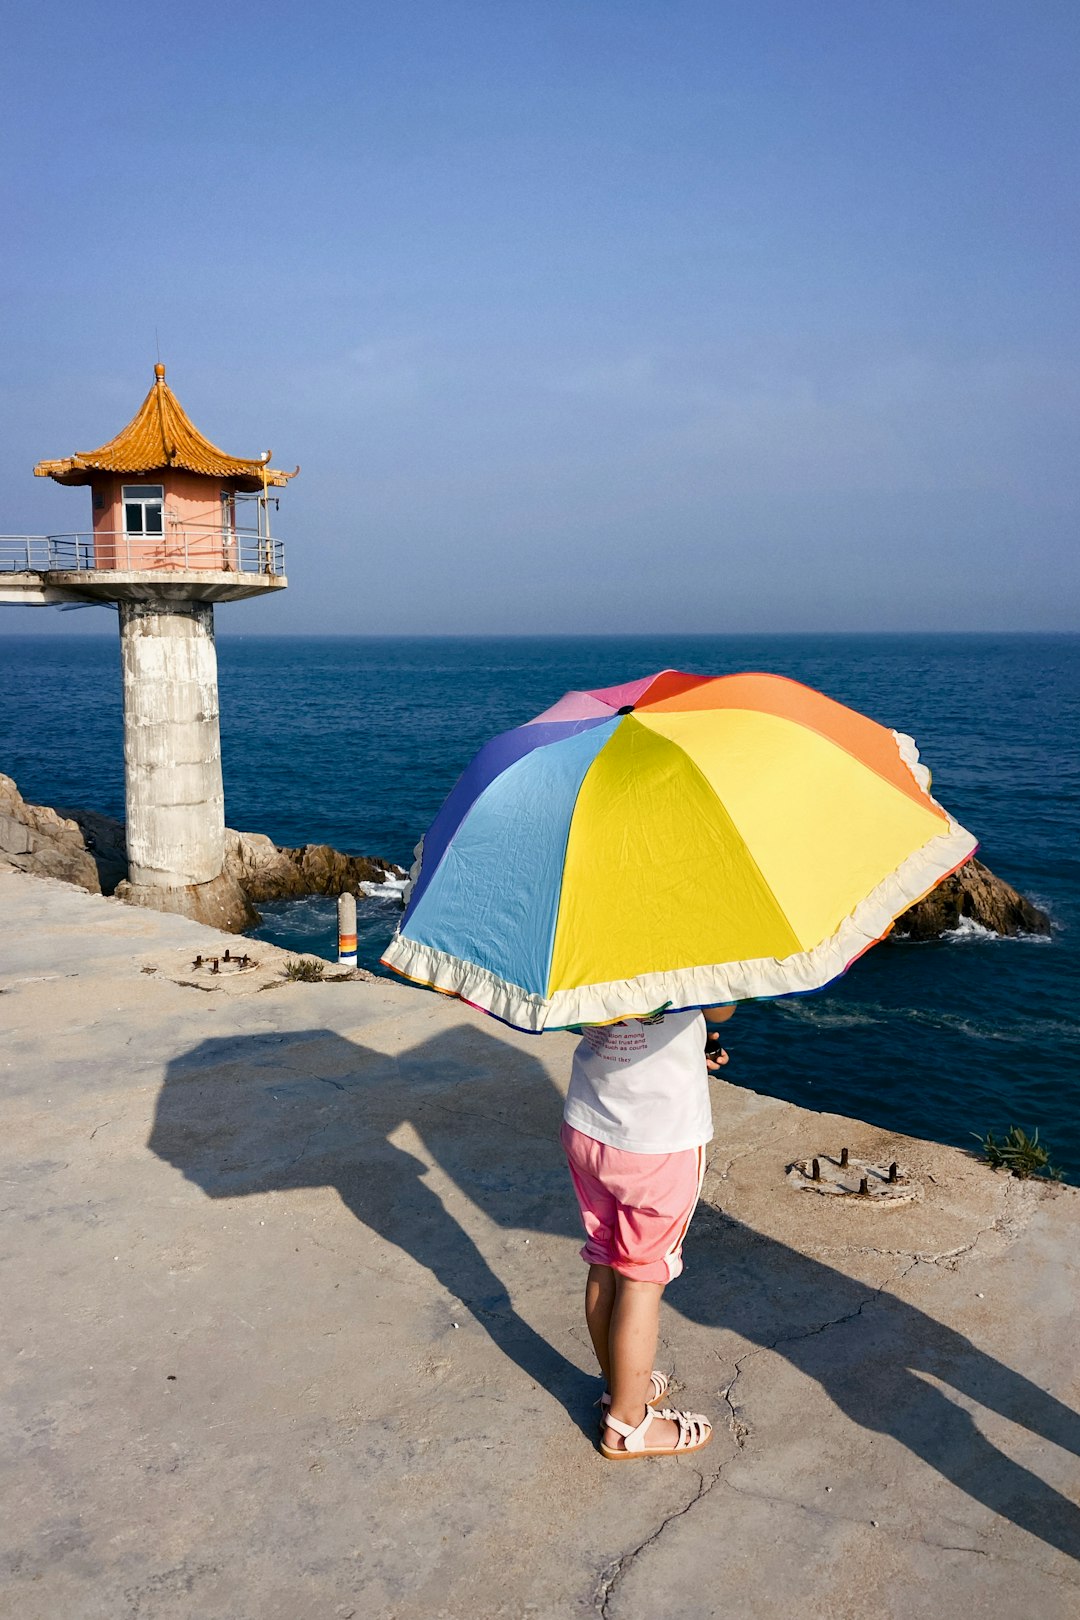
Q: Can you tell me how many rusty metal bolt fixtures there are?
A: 2